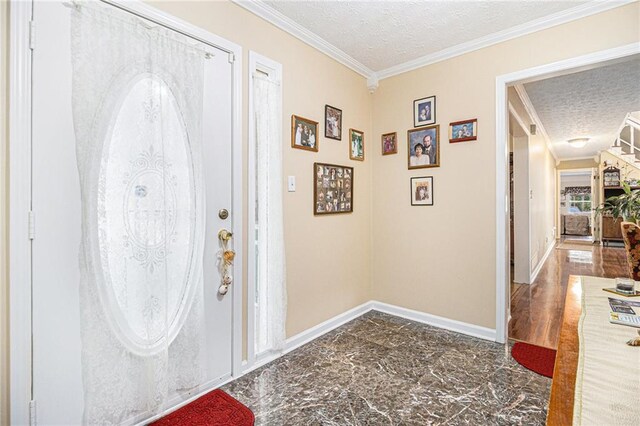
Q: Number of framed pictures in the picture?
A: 9